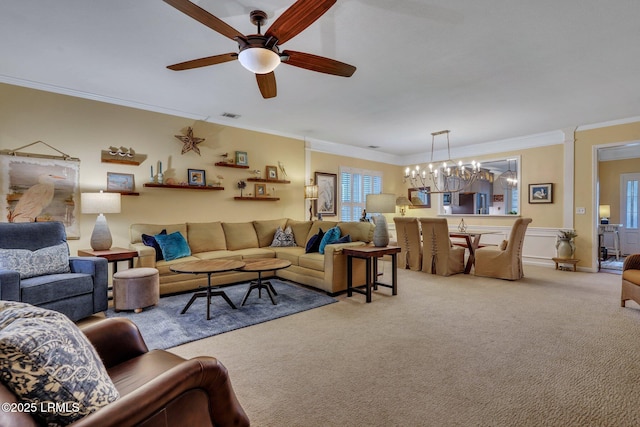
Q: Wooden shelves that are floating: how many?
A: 6